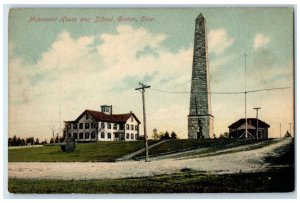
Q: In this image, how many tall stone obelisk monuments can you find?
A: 1